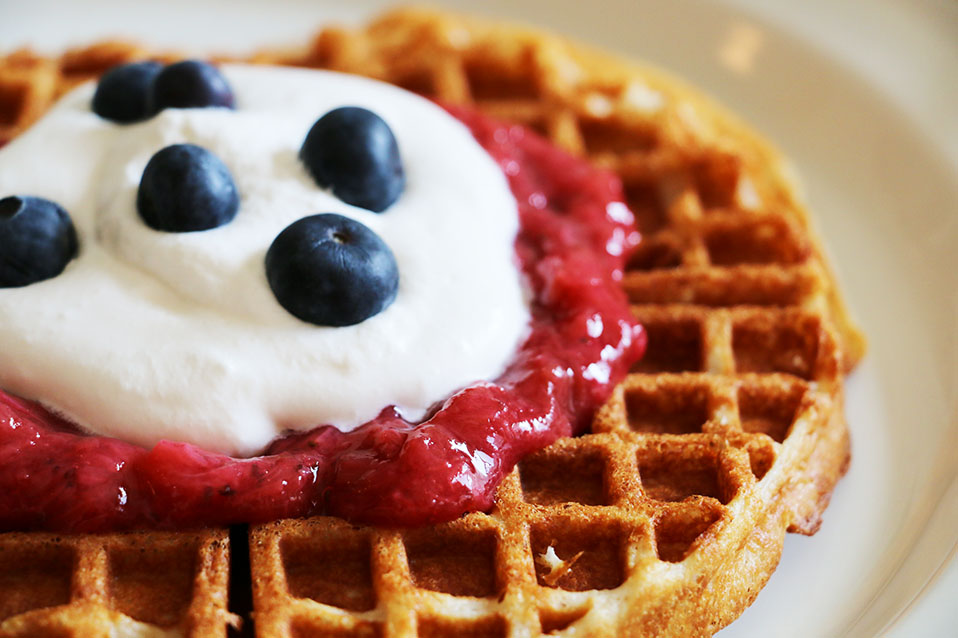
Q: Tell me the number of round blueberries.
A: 6